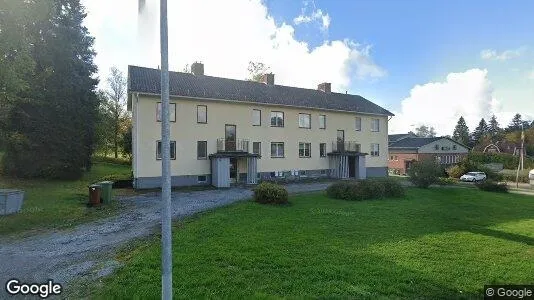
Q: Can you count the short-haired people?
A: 0